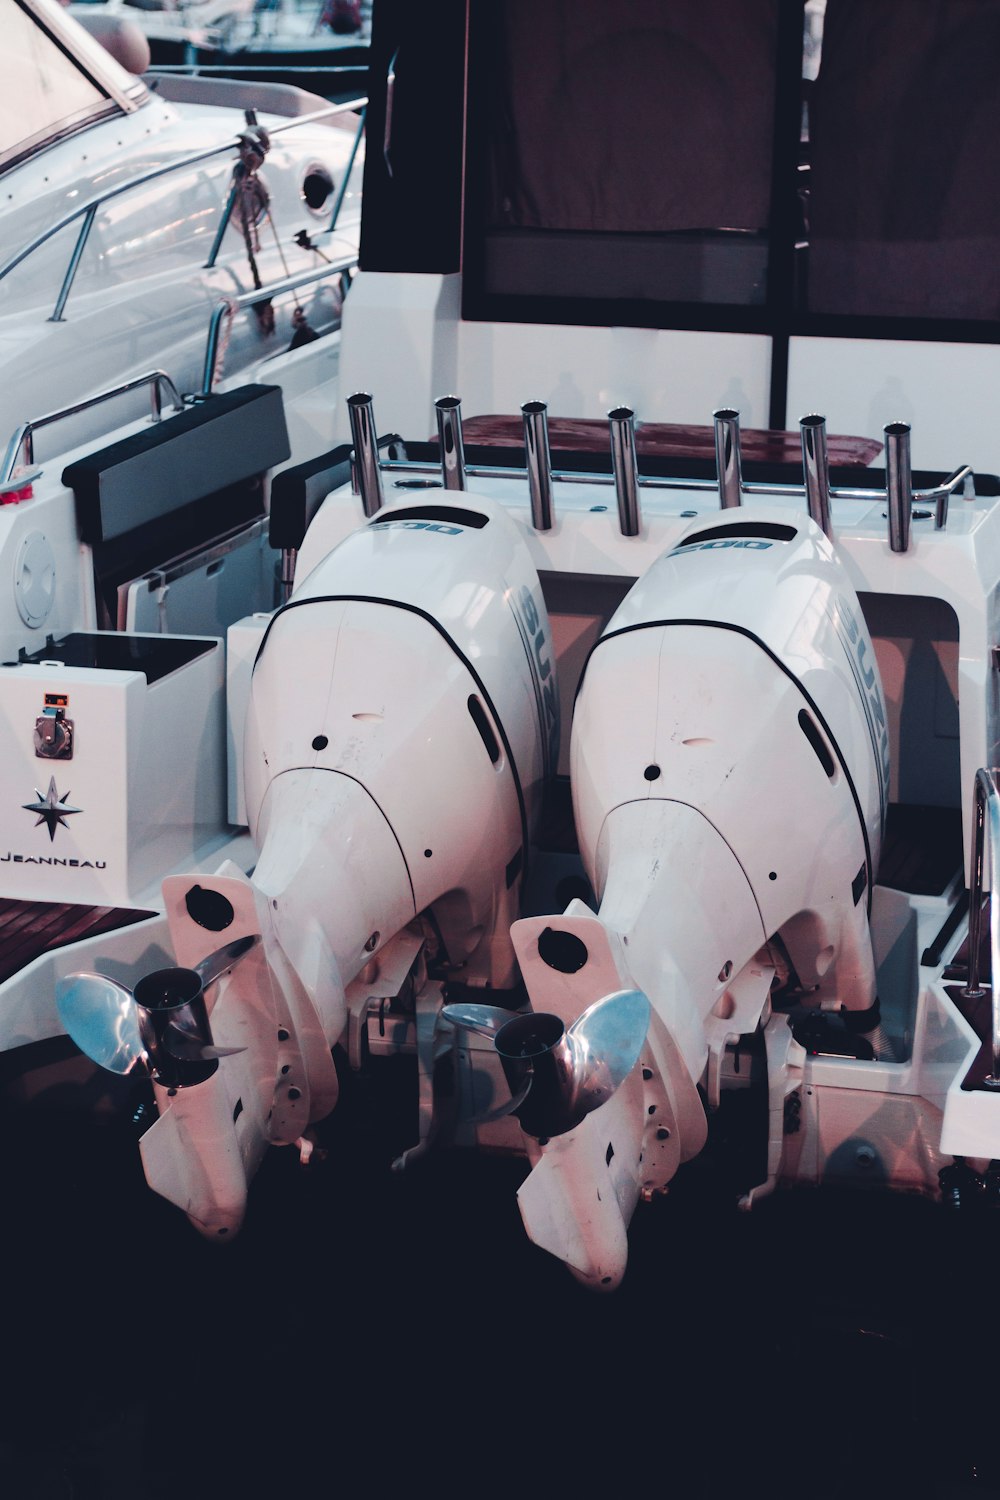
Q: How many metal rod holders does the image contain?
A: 7